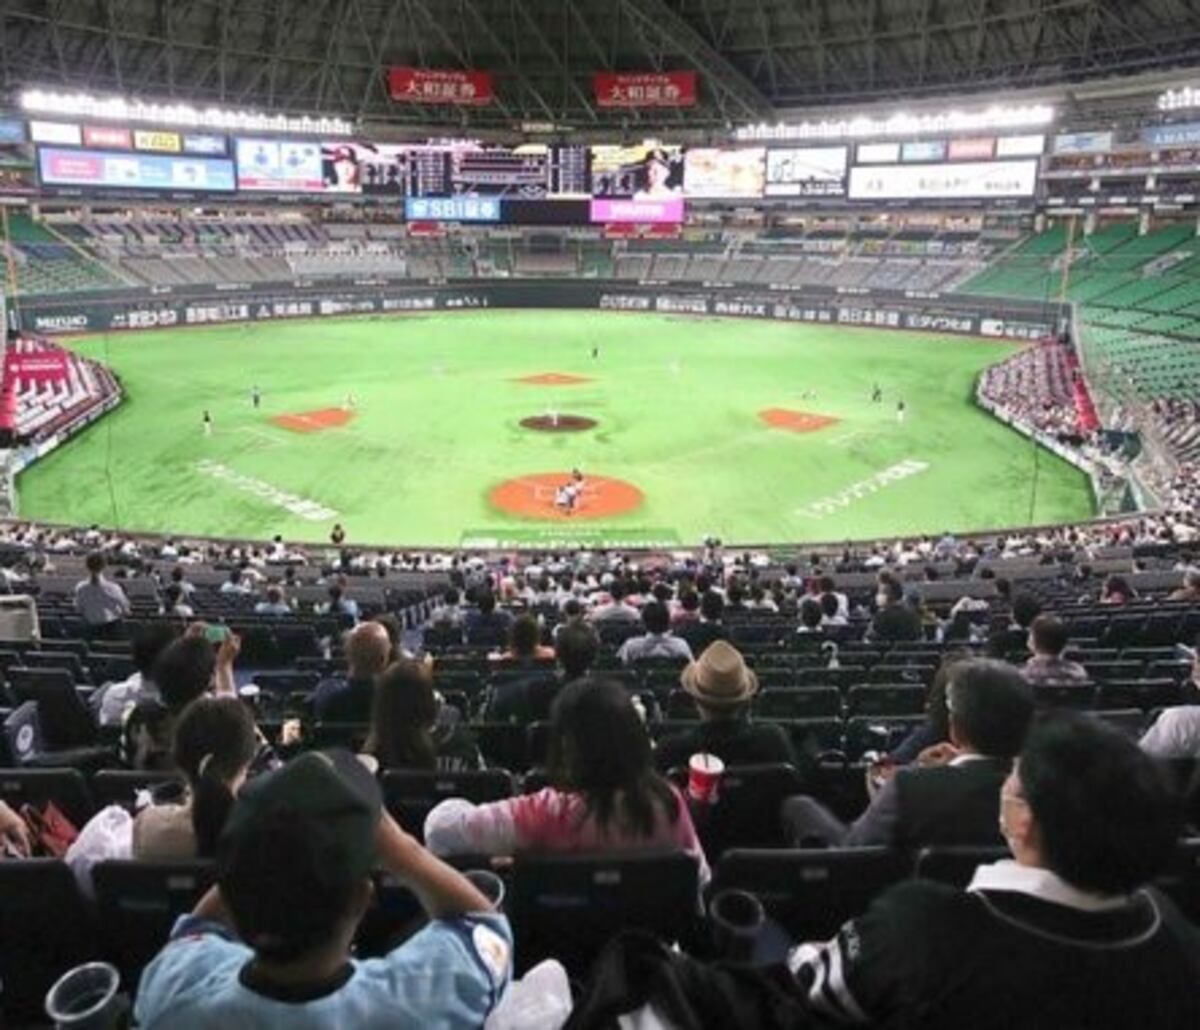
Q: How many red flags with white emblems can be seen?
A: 2